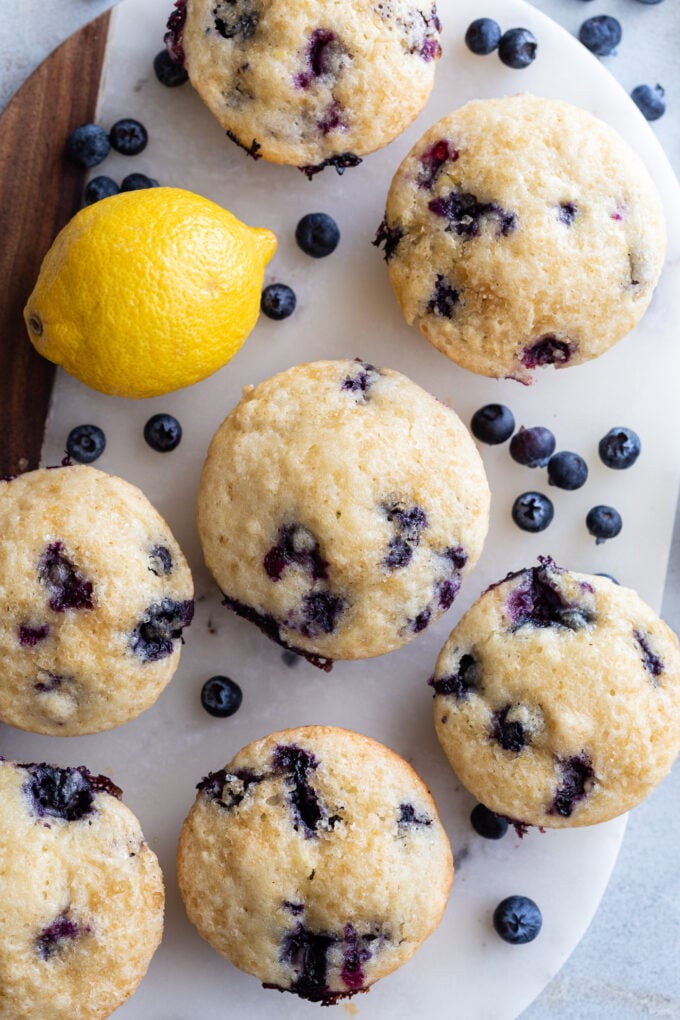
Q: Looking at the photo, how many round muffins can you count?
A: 7